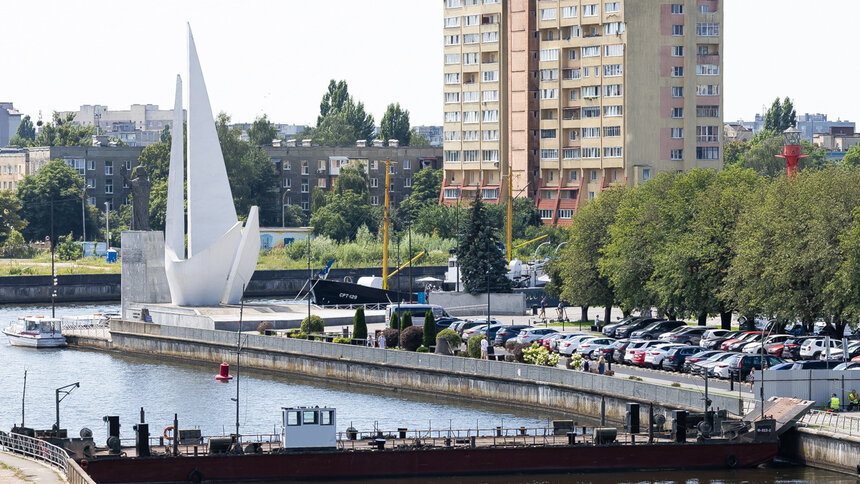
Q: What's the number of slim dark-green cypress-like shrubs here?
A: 4